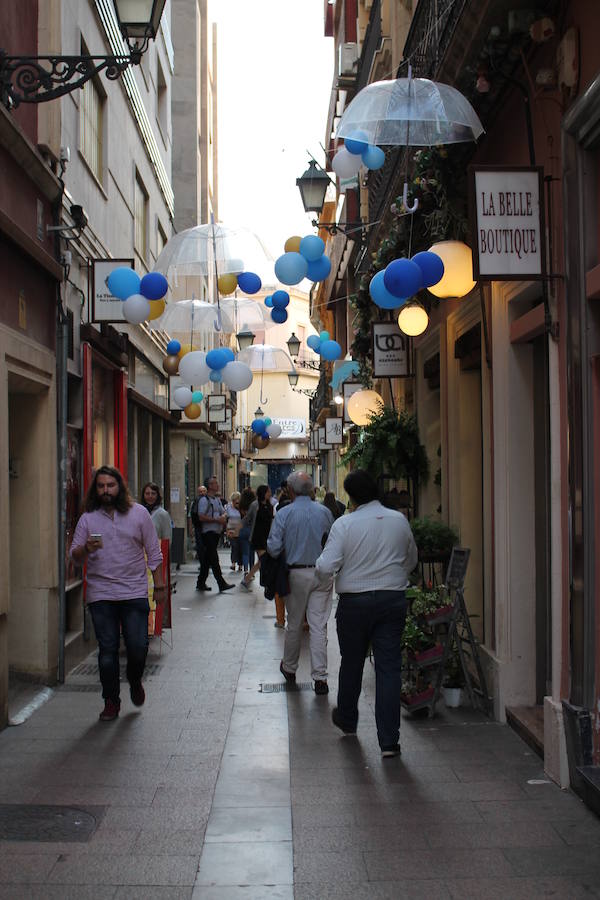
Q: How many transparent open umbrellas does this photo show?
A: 5